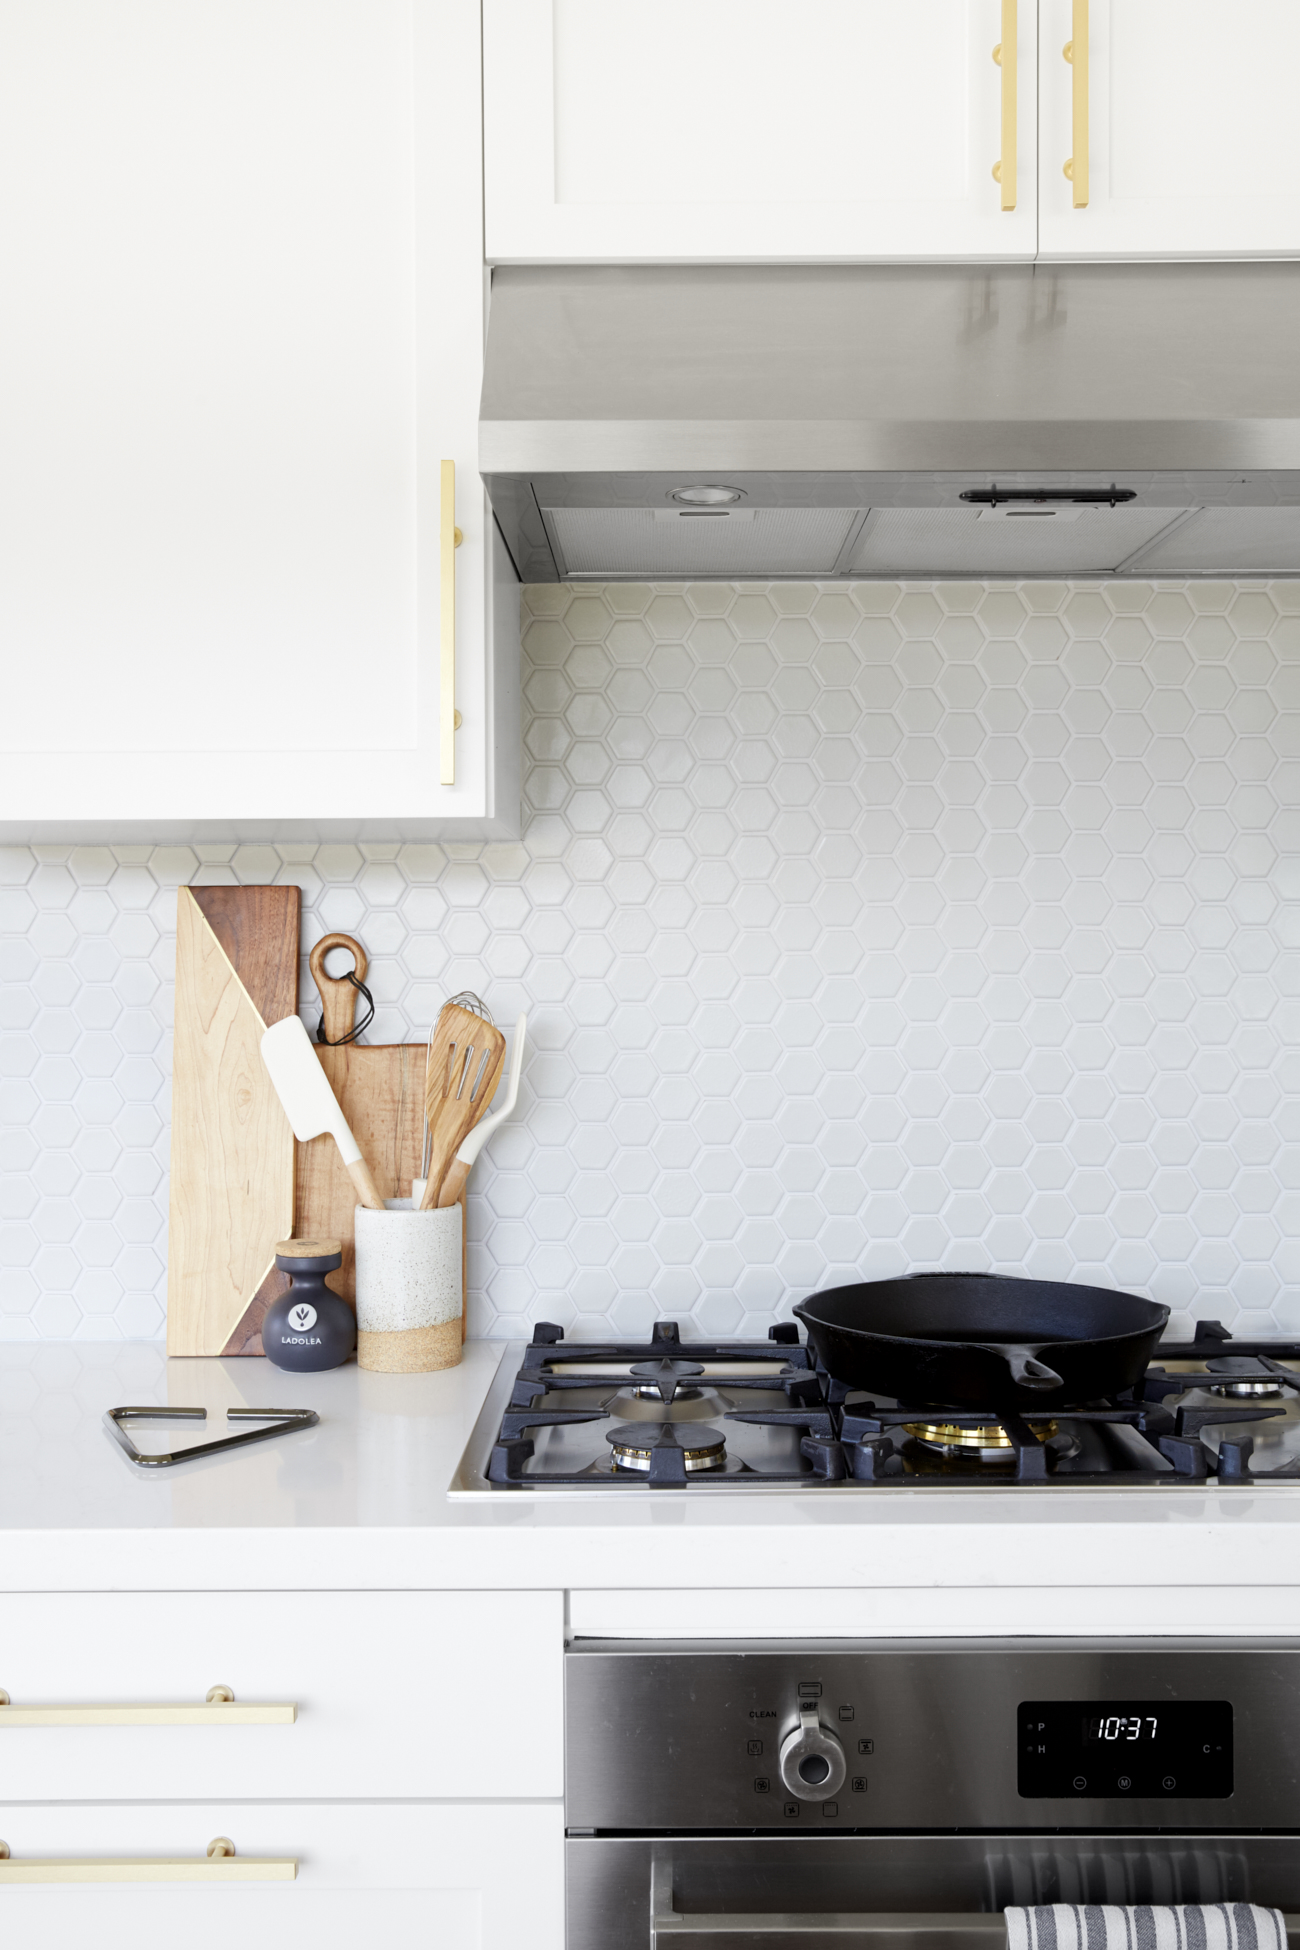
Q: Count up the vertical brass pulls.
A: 3